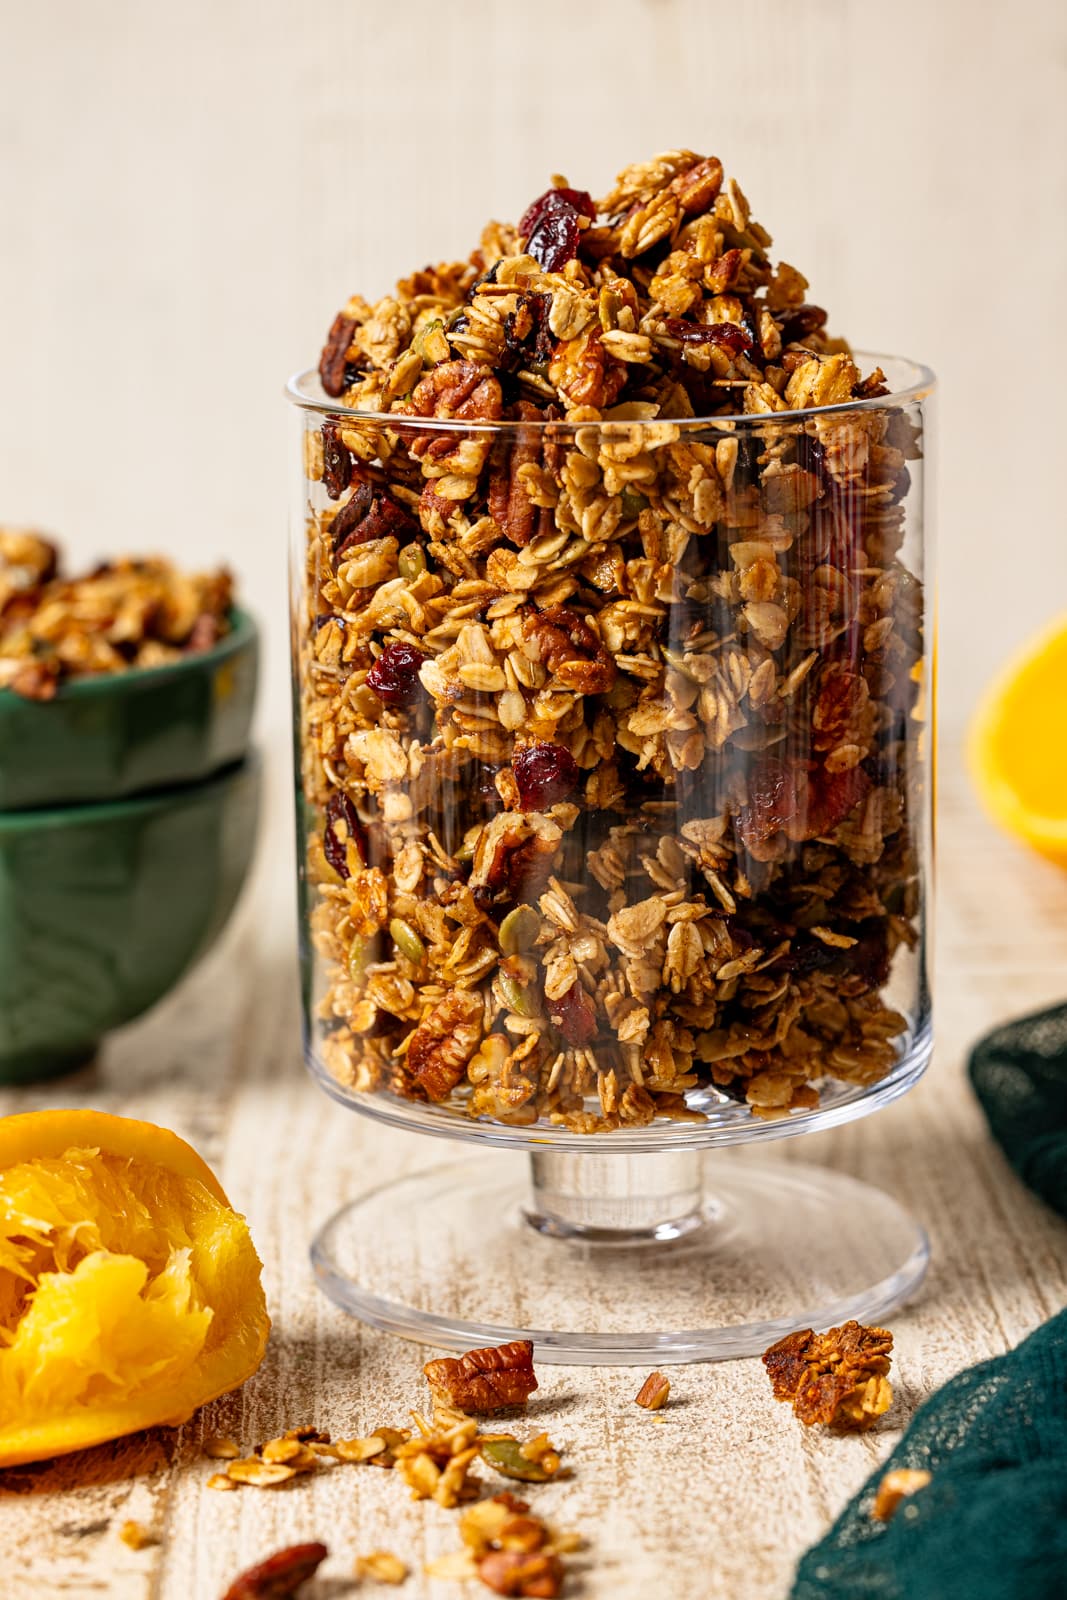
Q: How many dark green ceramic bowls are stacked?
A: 2